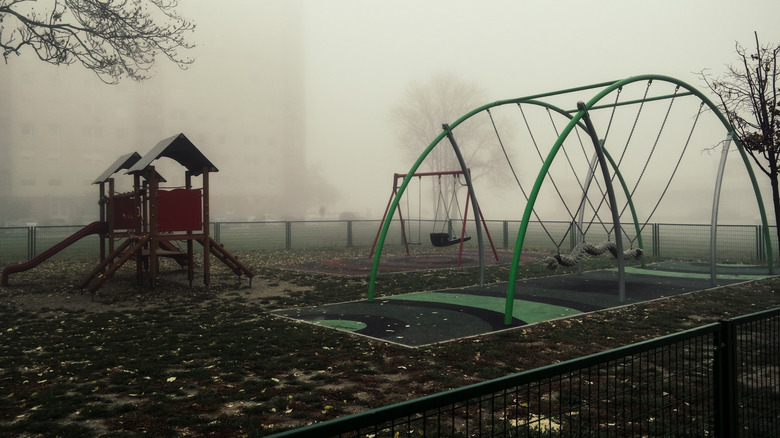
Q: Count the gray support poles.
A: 4